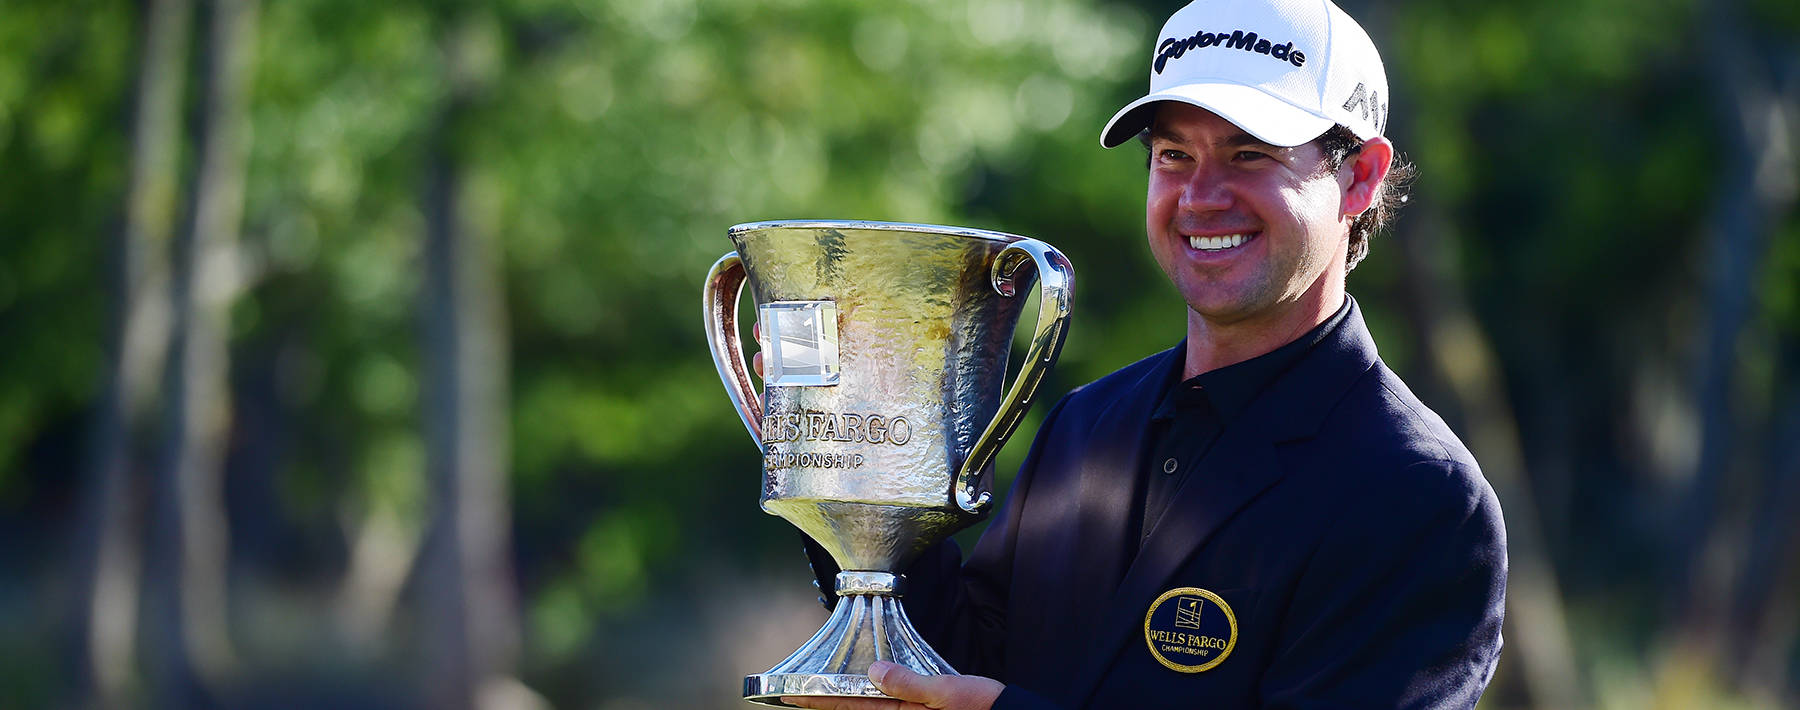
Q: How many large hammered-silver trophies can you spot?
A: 1